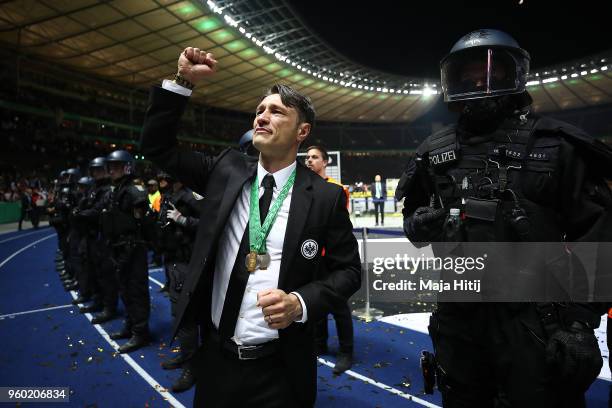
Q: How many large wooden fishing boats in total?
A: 0